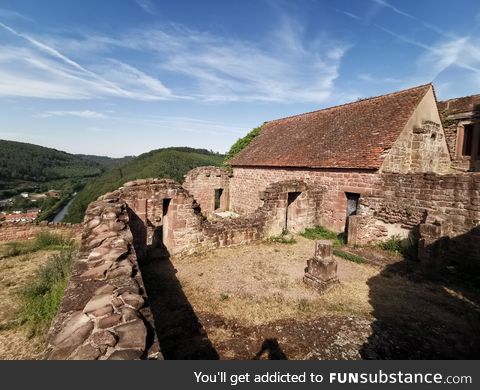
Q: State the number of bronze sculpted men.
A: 0